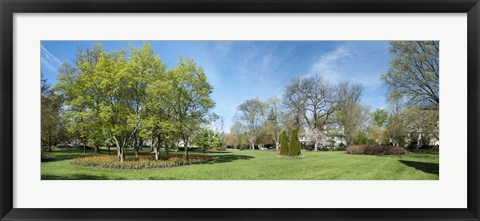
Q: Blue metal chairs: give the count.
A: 0